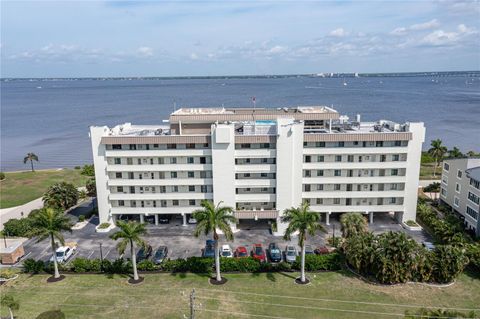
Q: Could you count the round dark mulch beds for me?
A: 4